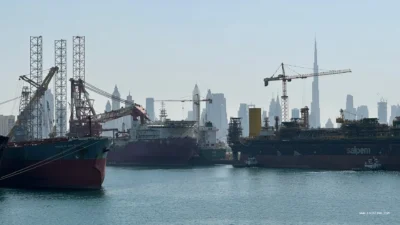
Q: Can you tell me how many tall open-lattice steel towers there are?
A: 3